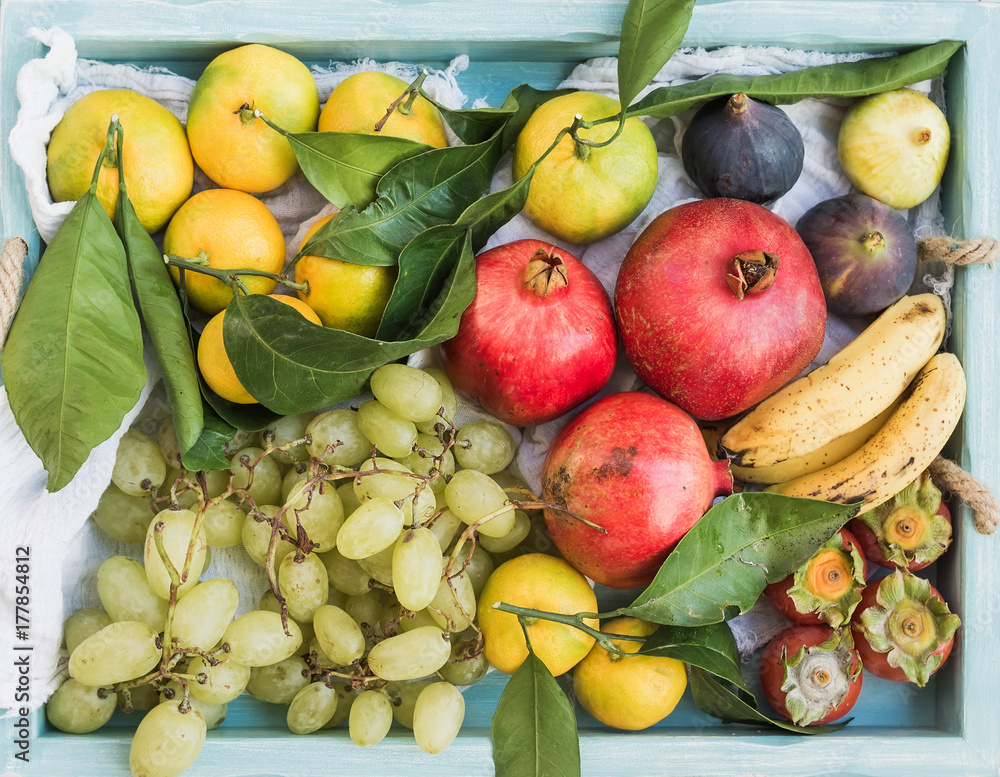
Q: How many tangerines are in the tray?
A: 9